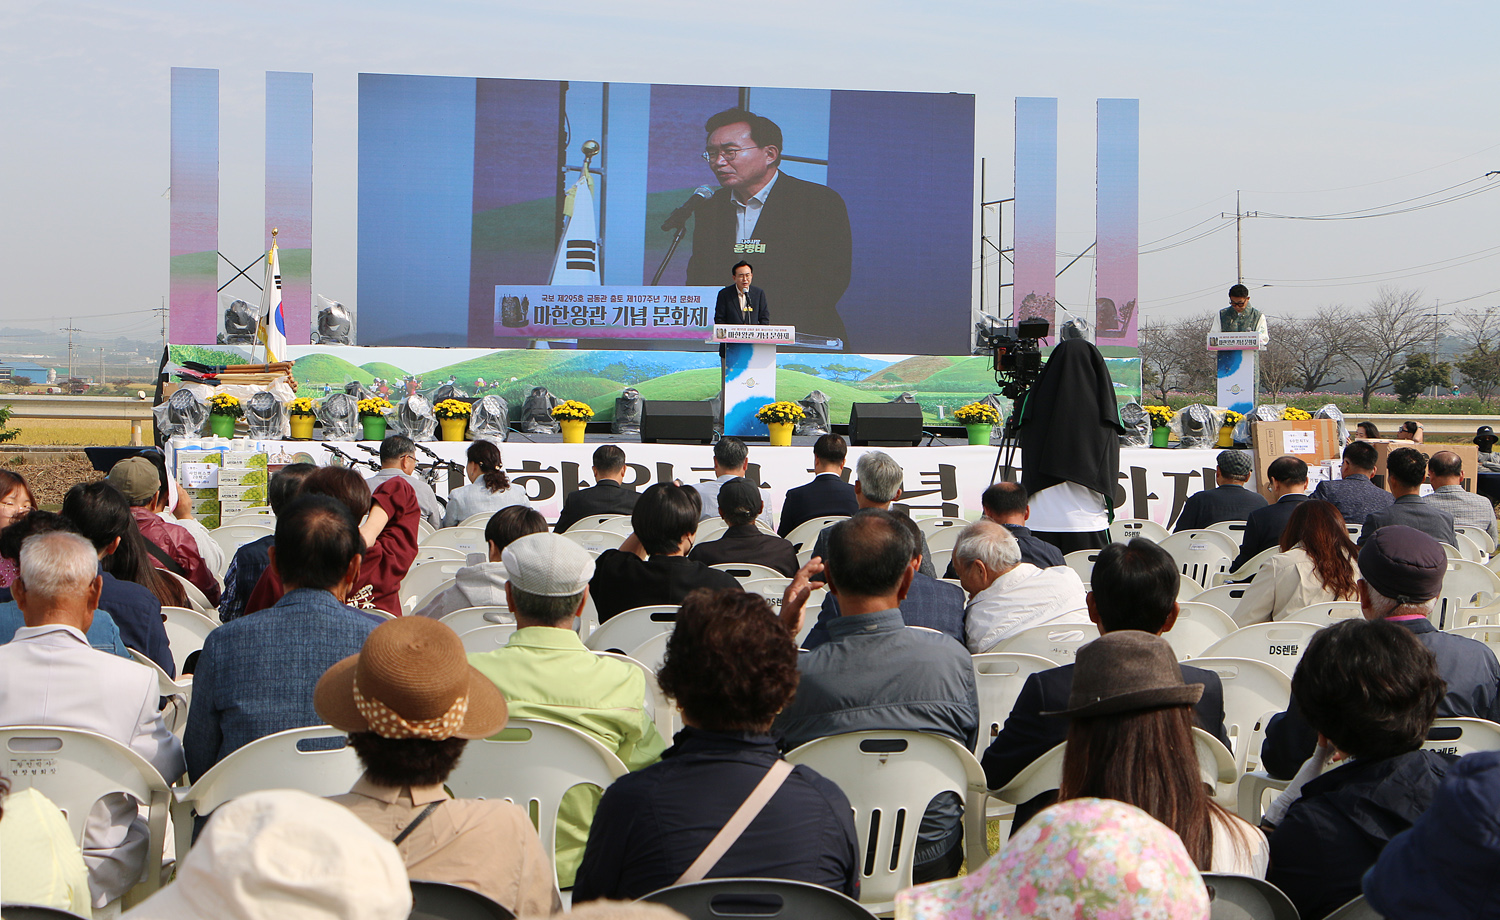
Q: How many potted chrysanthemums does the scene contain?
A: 10